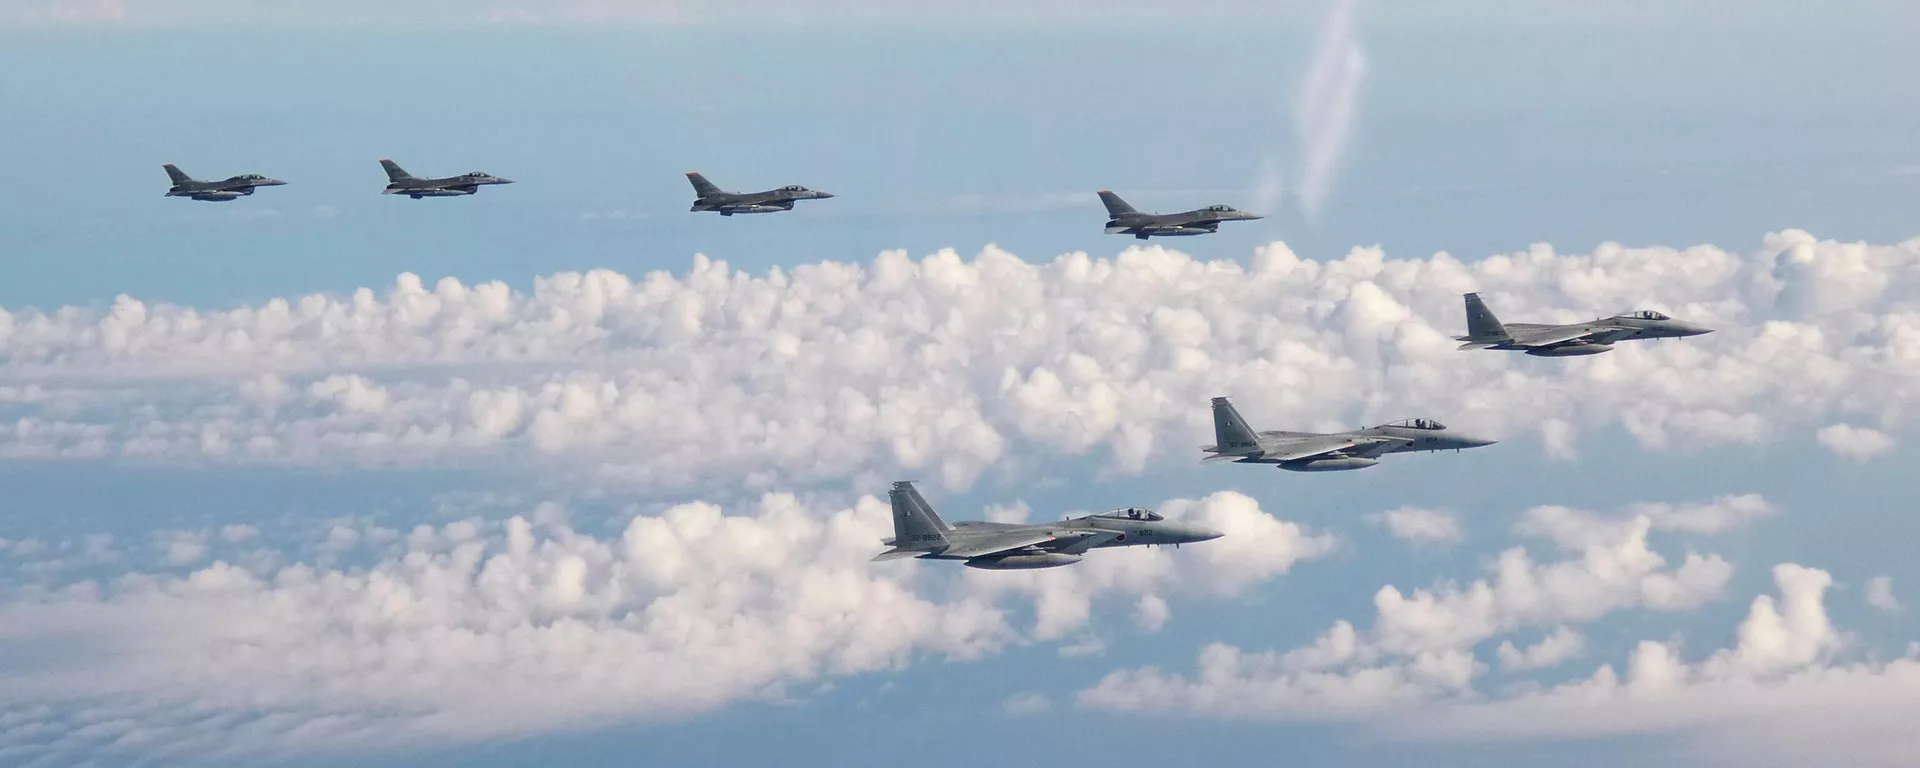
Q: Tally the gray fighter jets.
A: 7